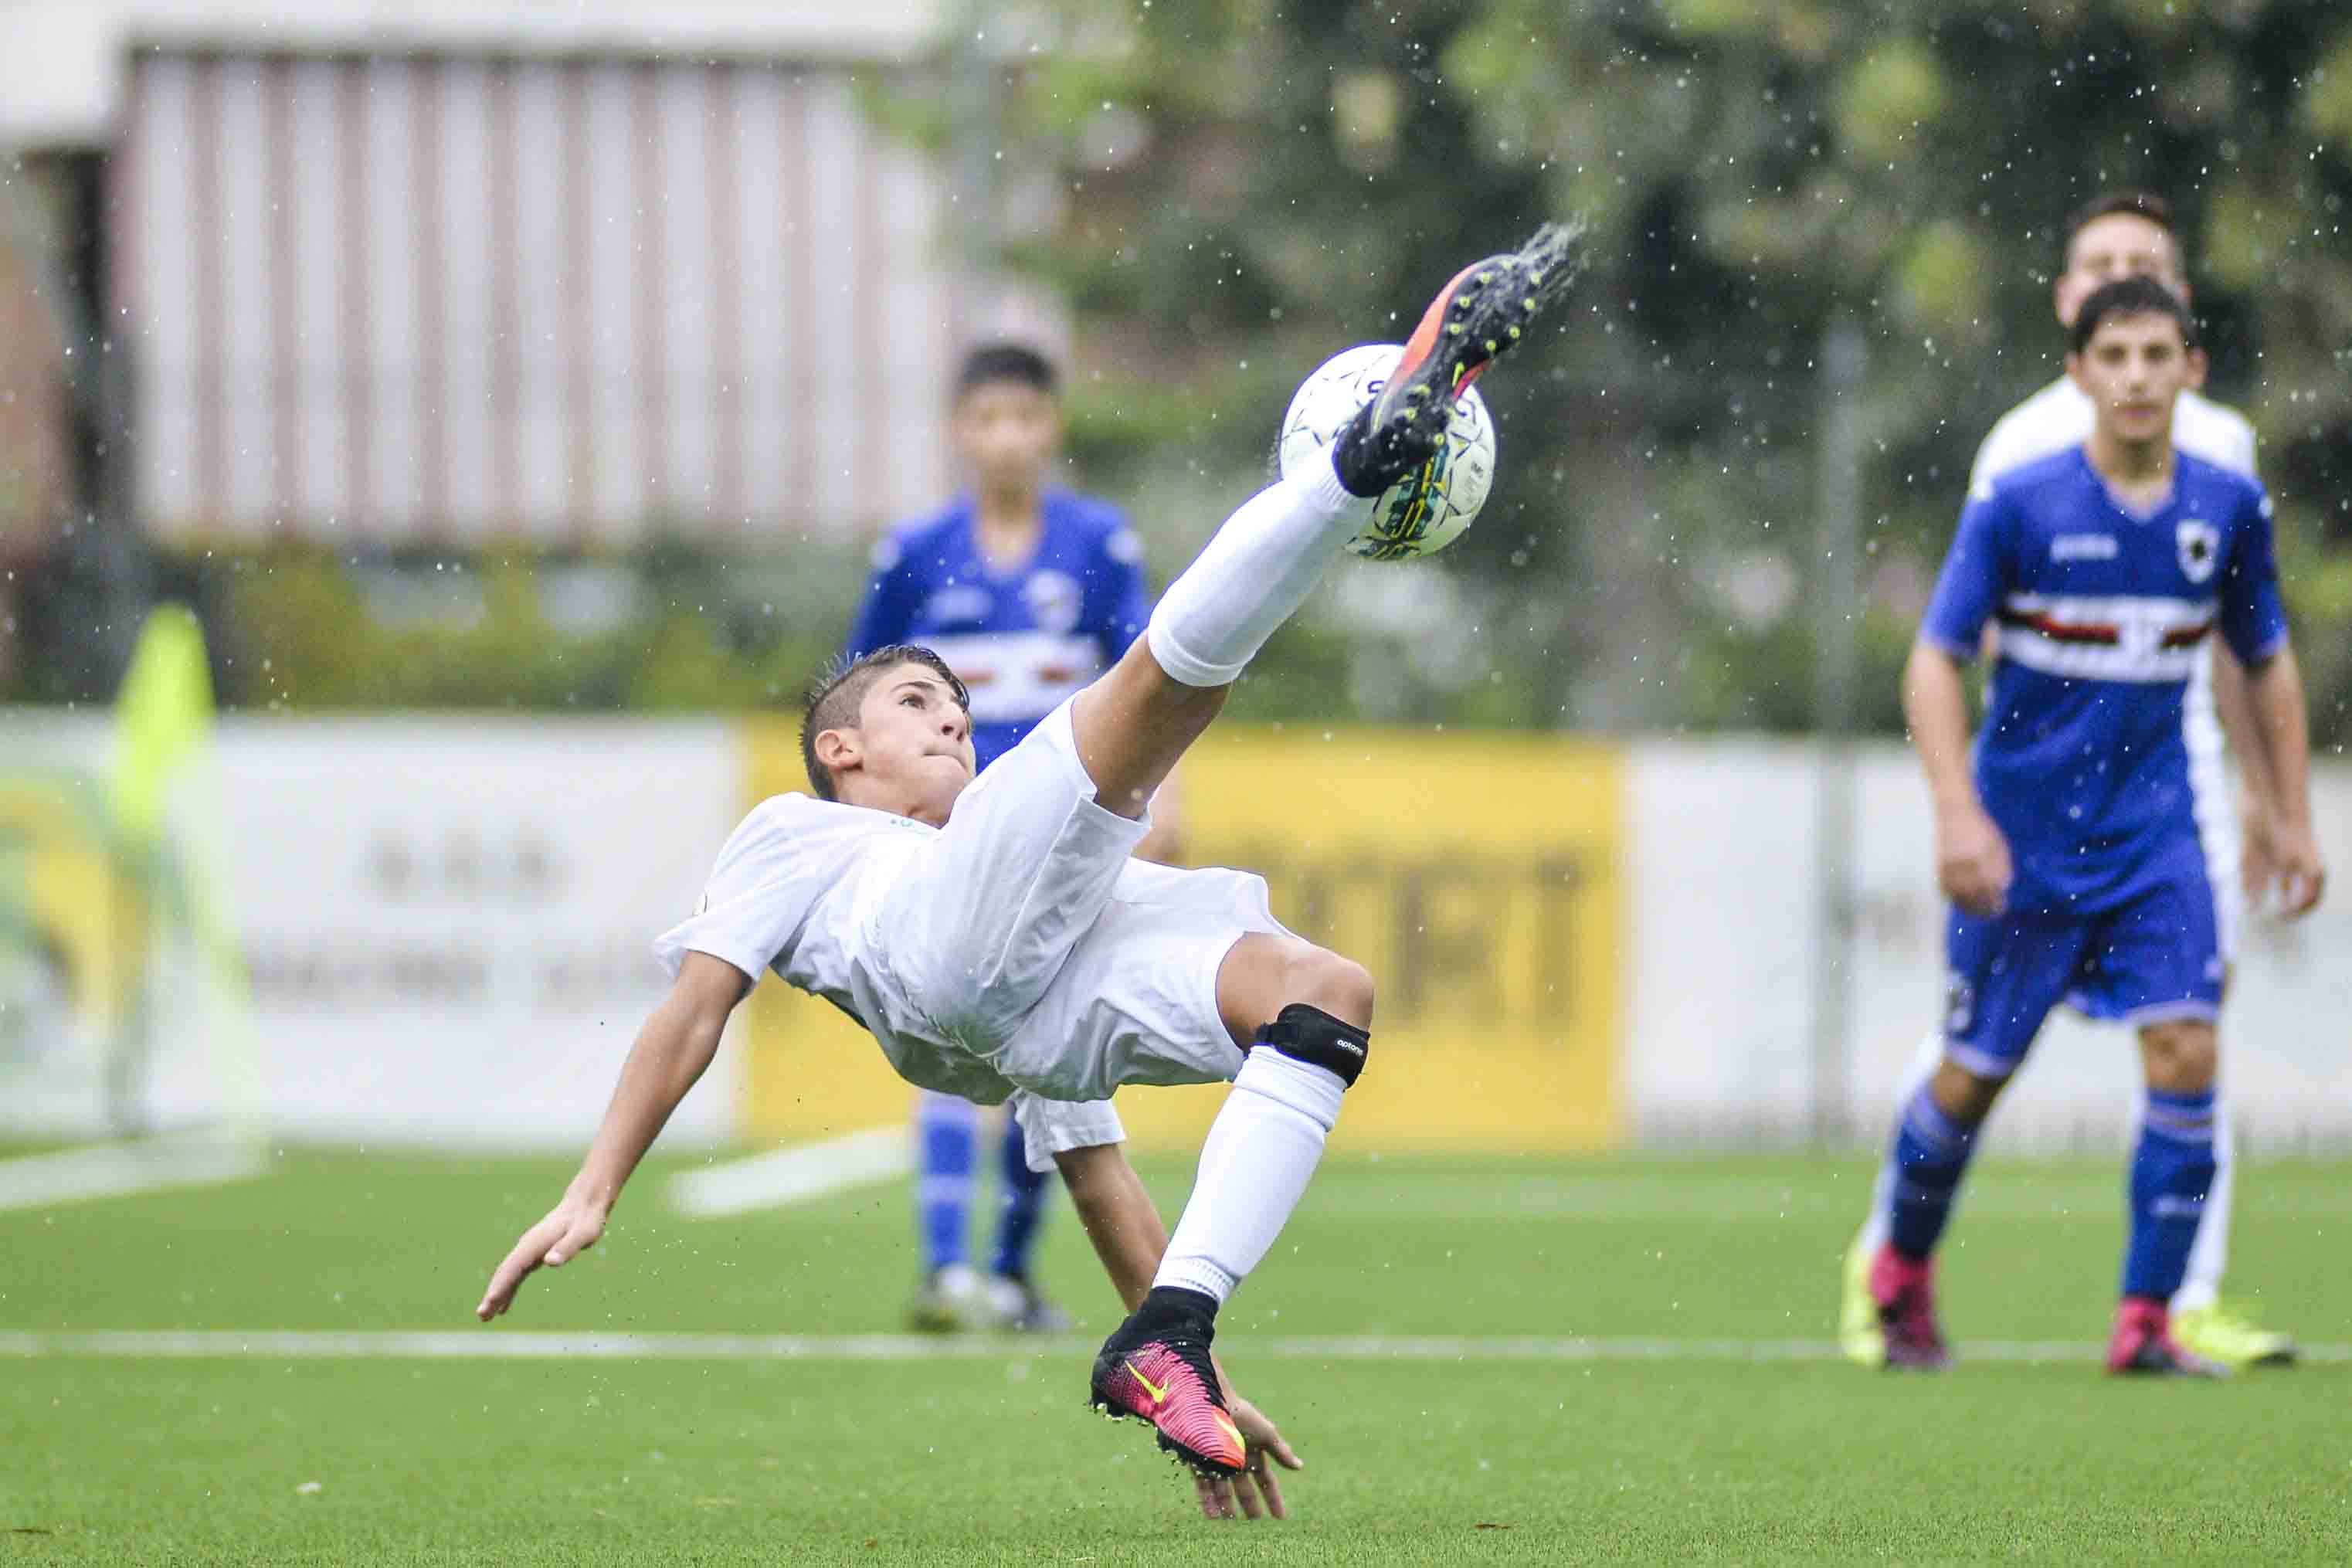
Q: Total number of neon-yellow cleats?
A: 2